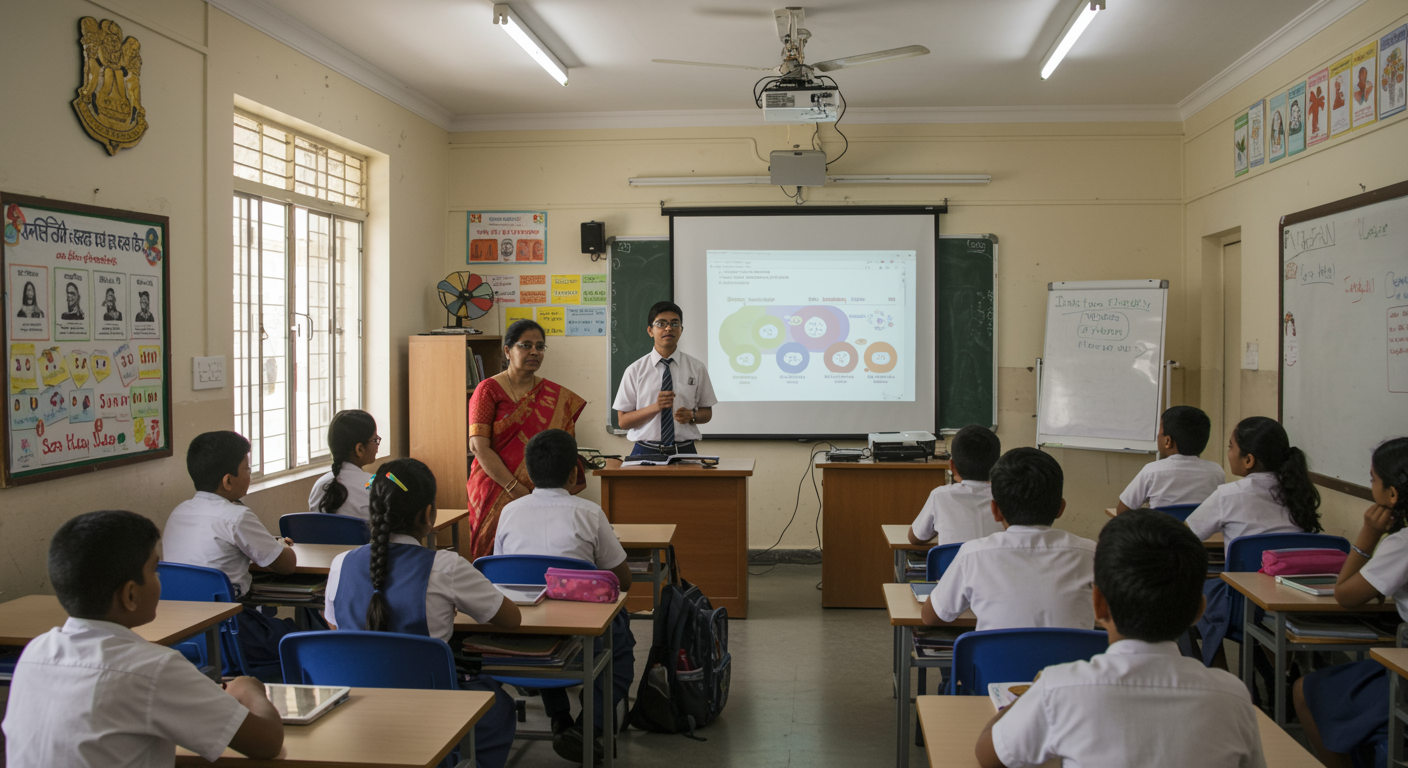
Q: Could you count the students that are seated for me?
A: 11